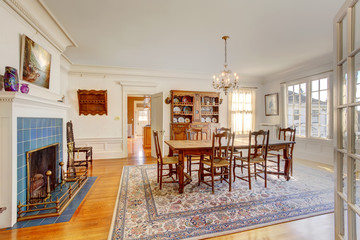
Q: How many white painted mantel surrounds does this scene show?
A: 1